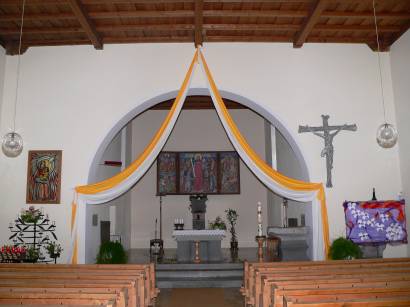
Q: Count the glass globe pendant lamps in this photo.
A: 2